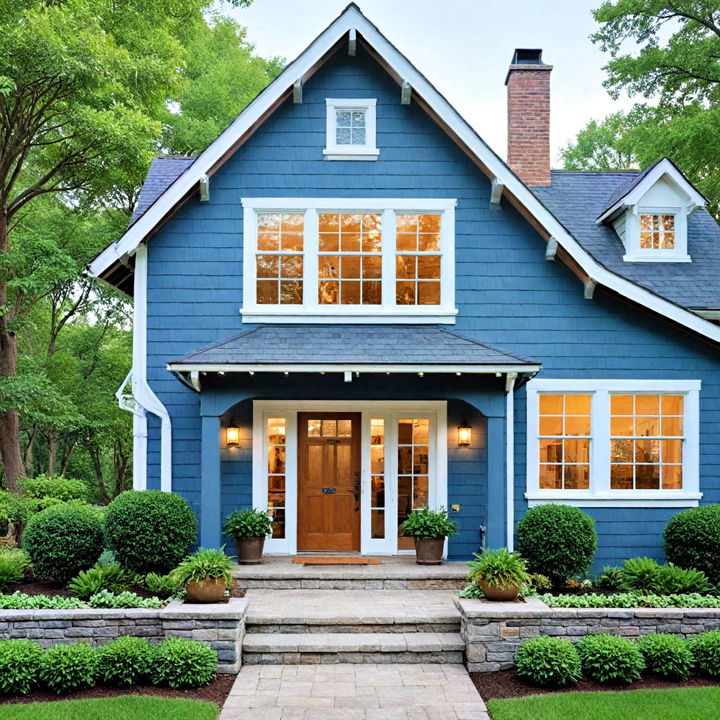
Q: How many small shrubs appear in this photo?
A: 8